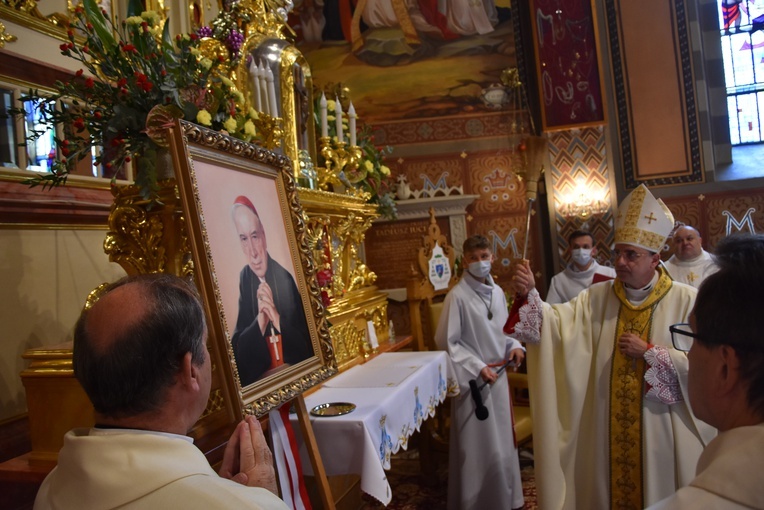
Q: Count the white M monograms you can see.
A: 3